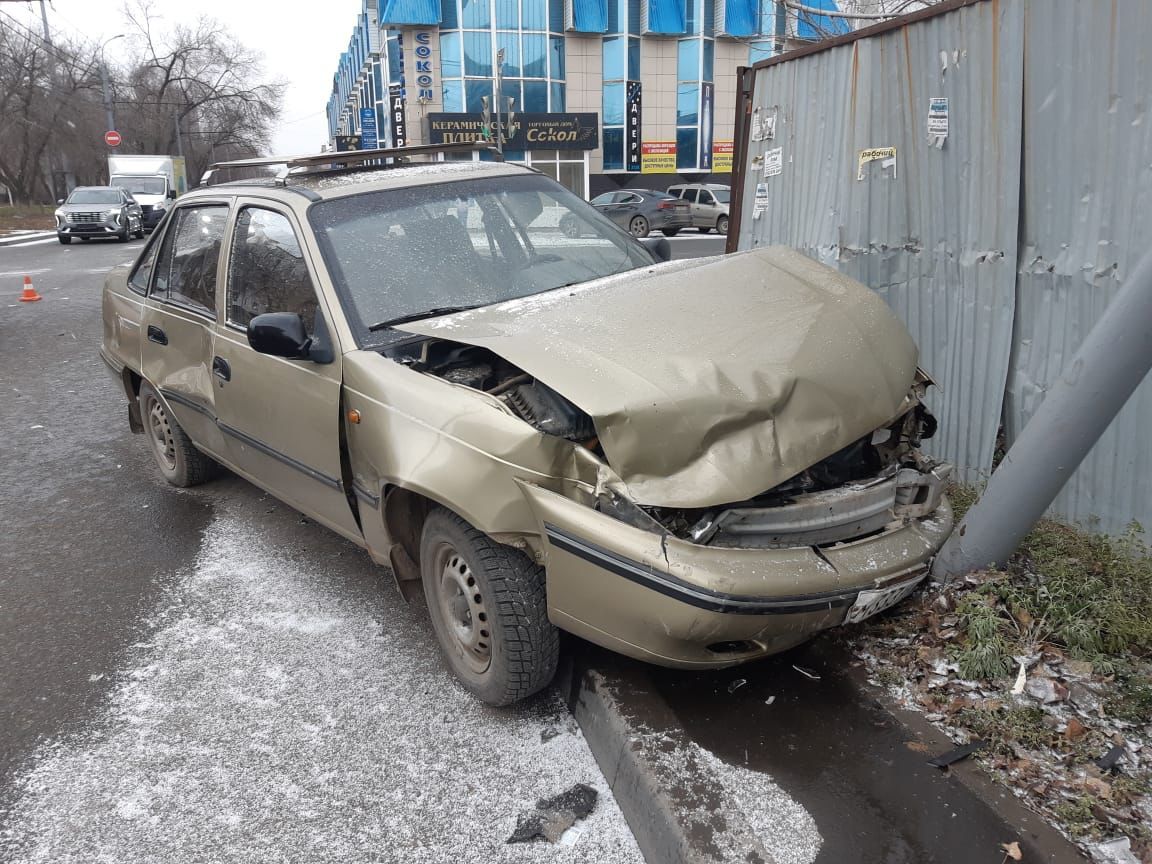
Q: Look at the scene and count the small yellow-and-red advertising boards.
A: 2